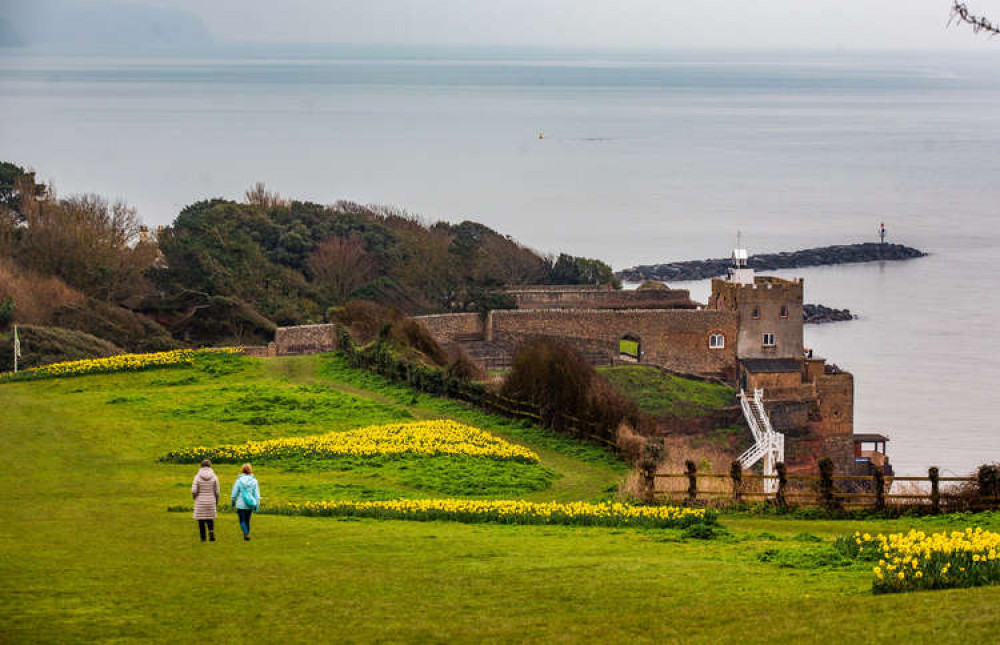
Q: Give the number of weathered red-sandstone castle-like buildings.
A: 1